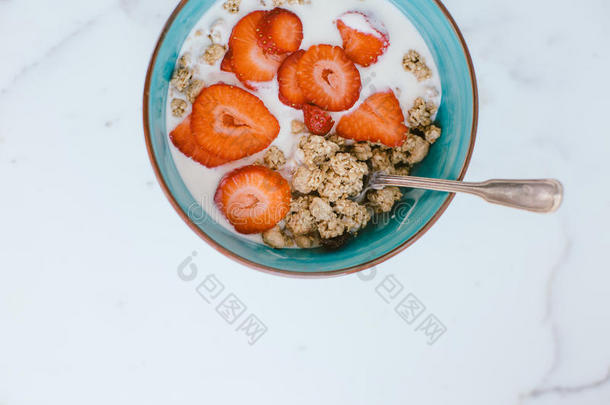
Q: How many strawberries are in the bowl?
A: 11